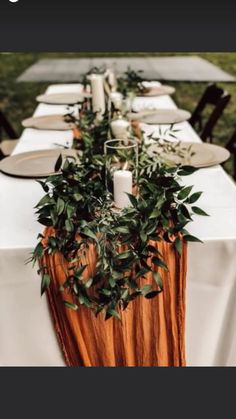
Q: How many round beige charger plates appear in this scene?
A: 6